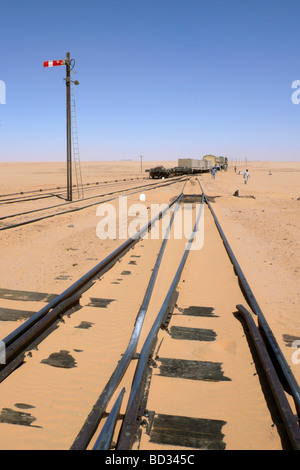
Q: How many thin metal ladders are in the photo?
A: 1